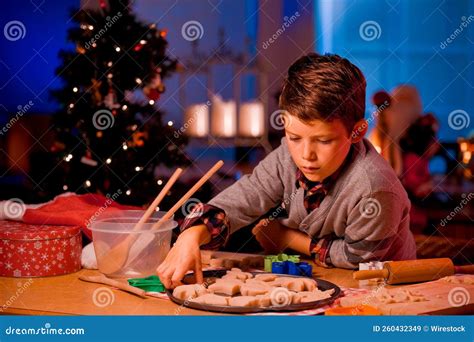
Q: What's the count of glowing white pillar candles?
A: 3